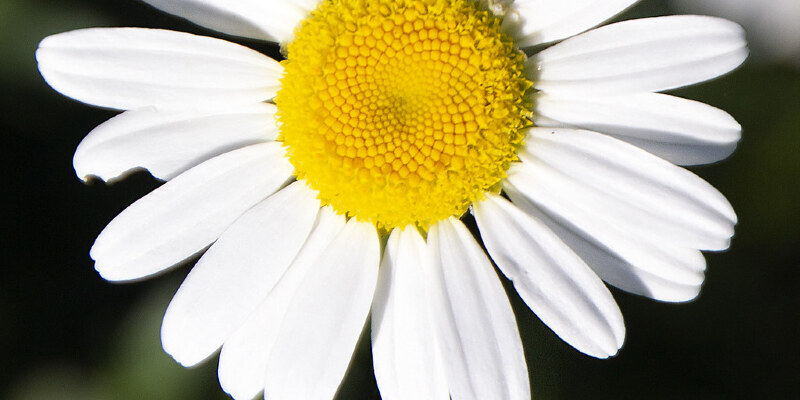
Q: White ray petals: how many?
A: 15